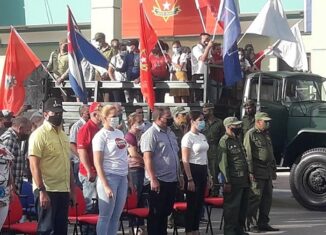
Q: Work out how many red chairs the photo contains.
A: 5